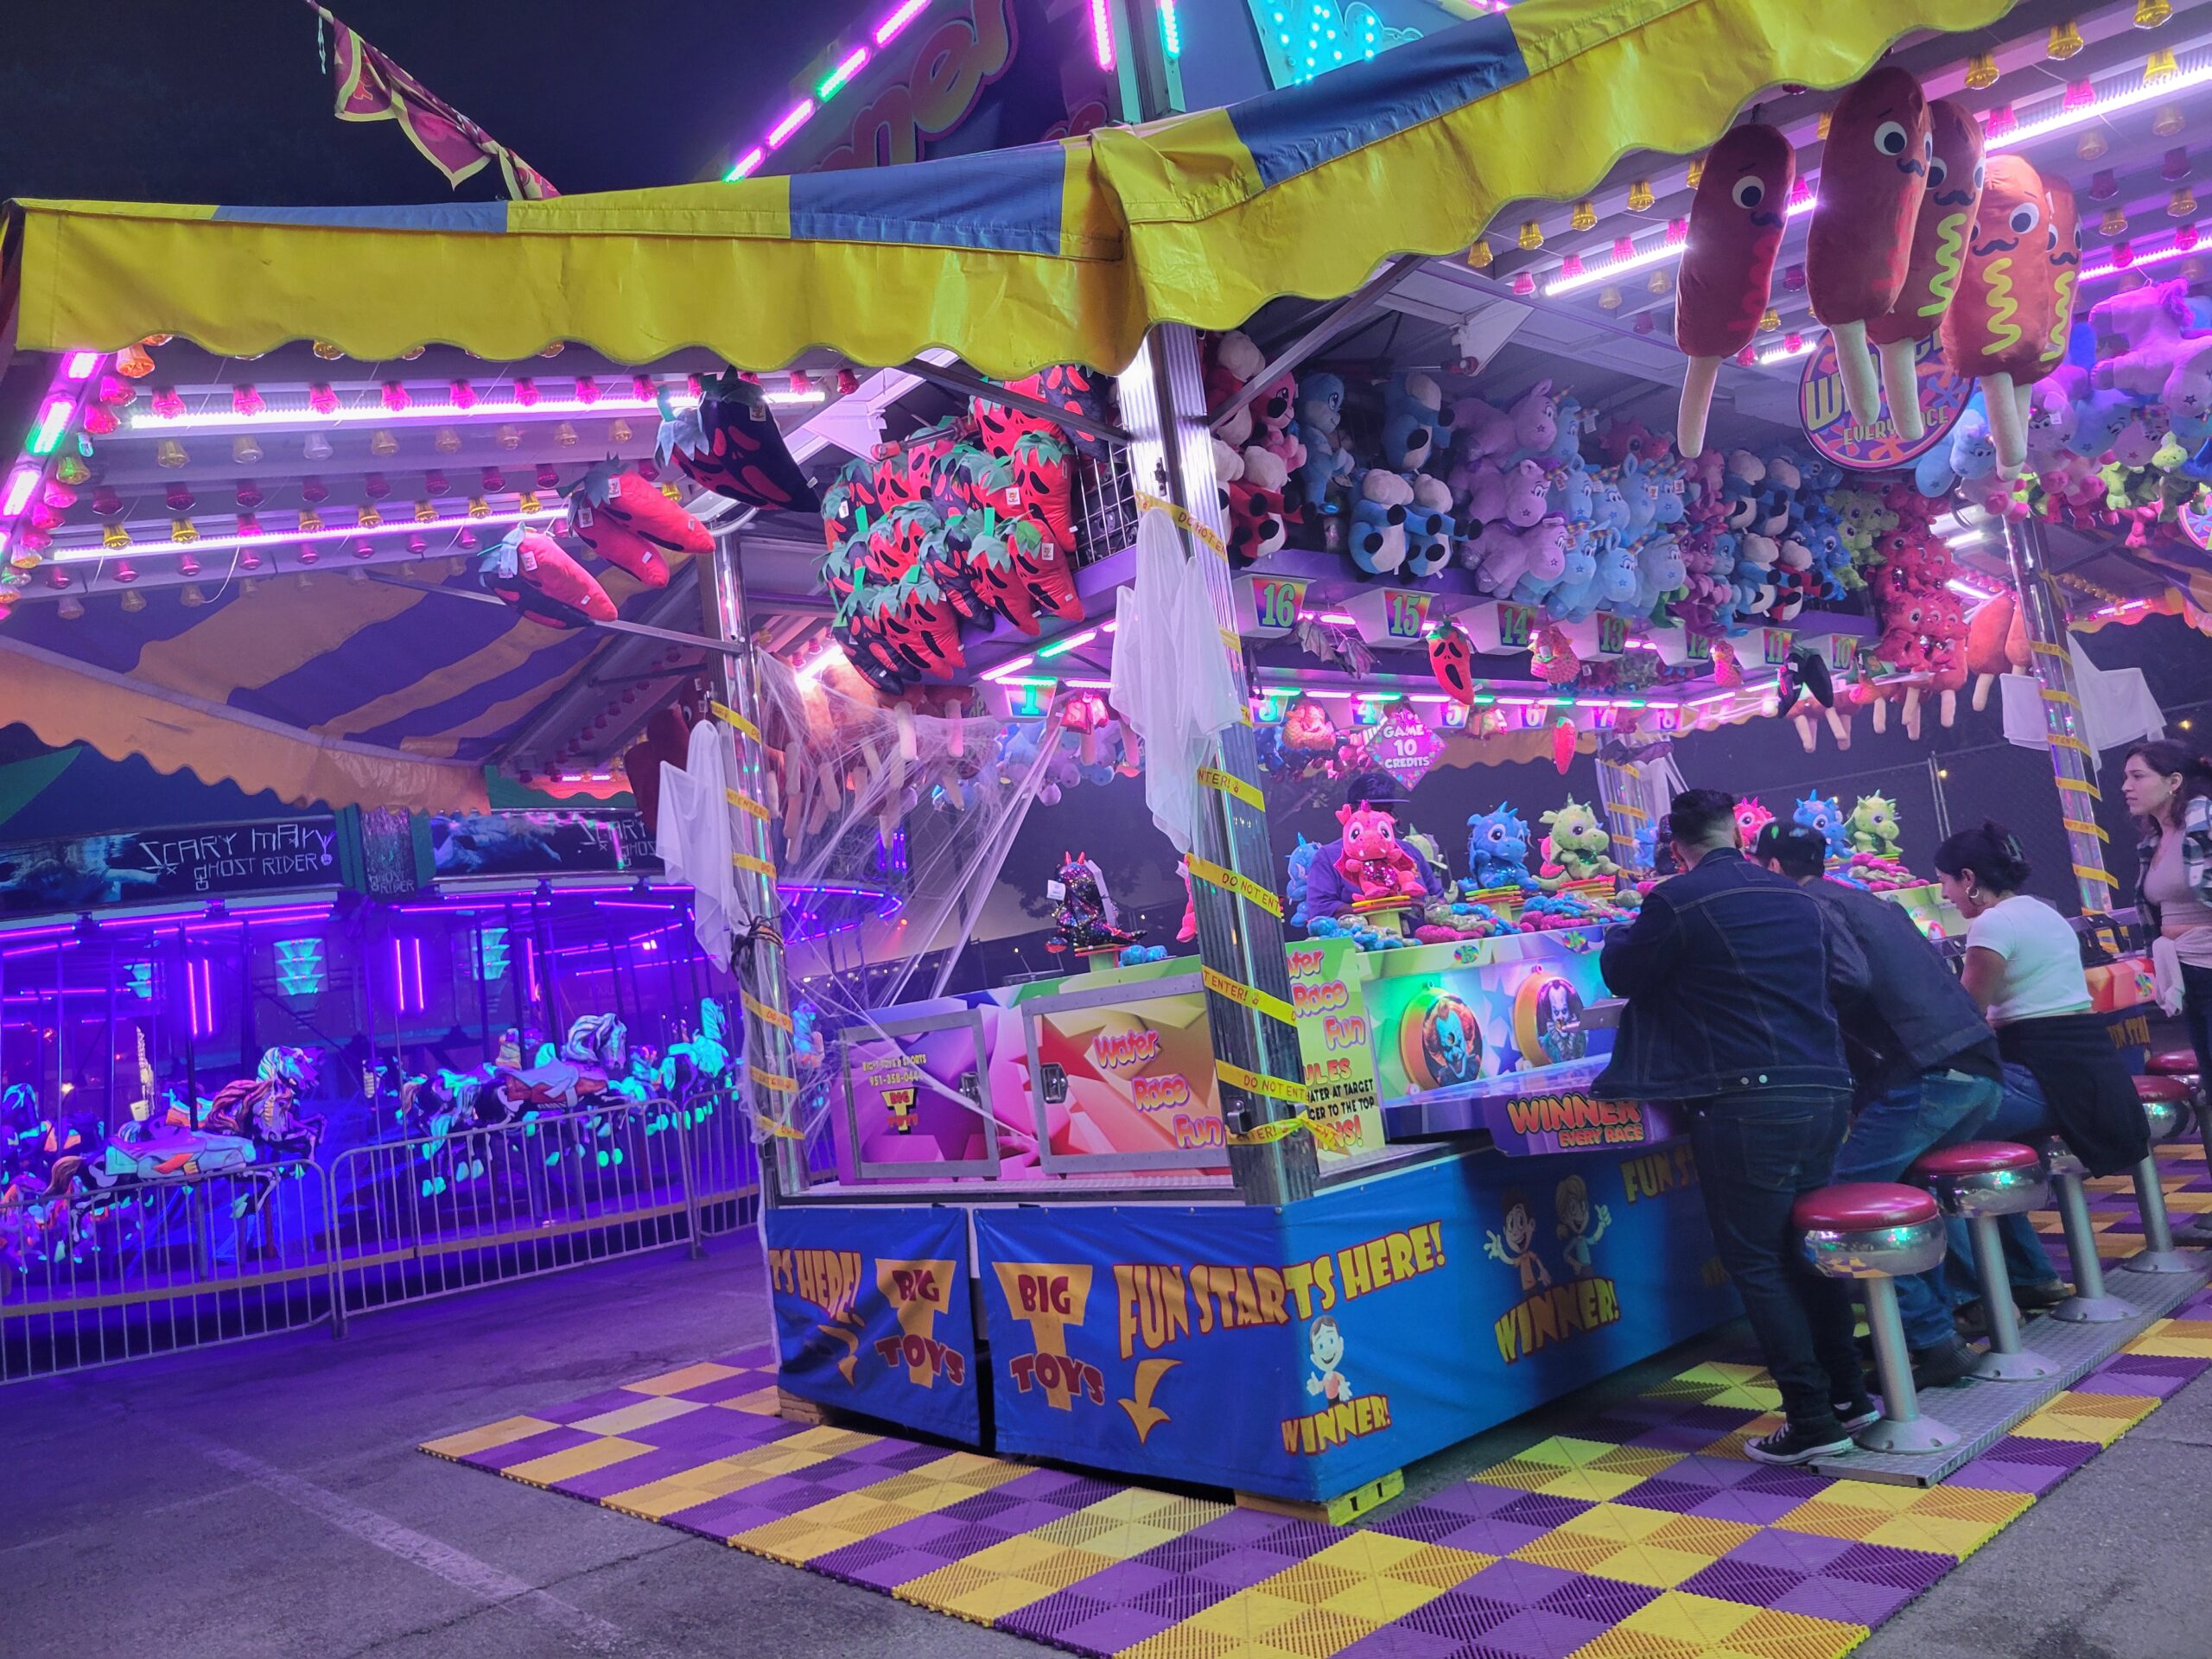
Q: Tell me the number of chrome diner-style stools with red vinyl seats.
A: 5